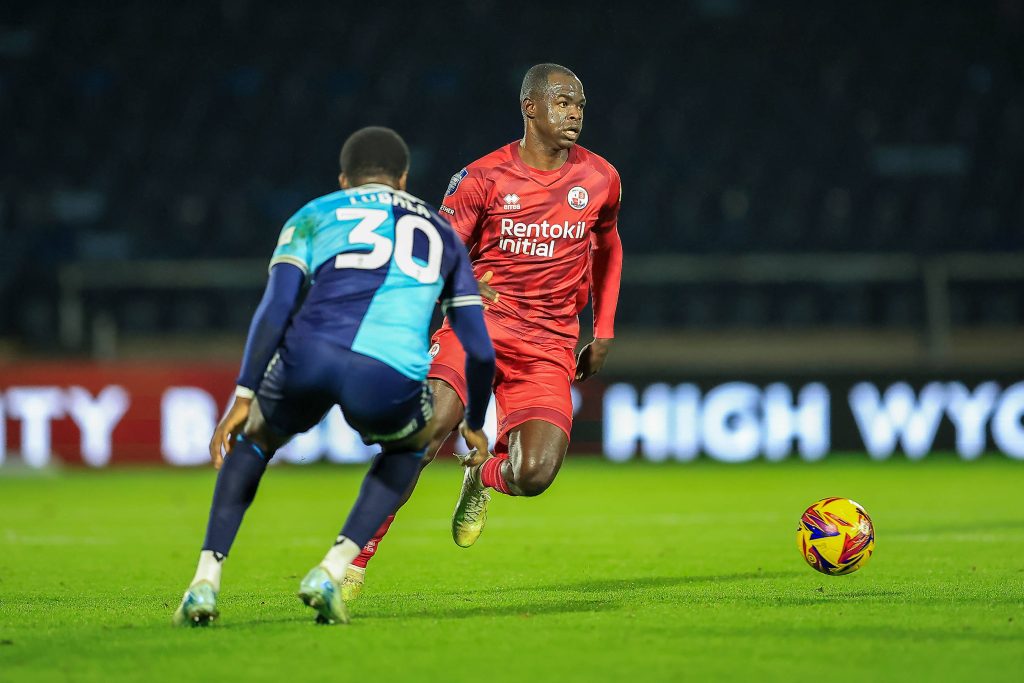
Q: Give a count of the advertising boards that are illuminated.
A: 2